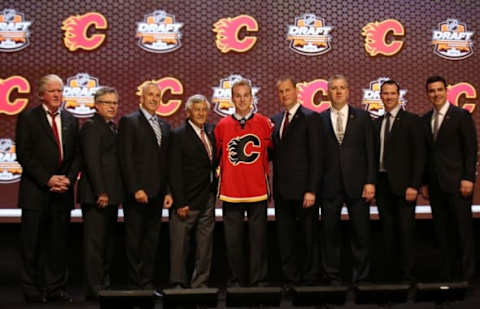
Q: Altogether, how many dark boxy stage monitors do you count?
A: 6